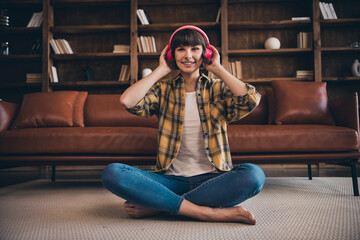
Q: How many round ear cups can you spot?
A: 2